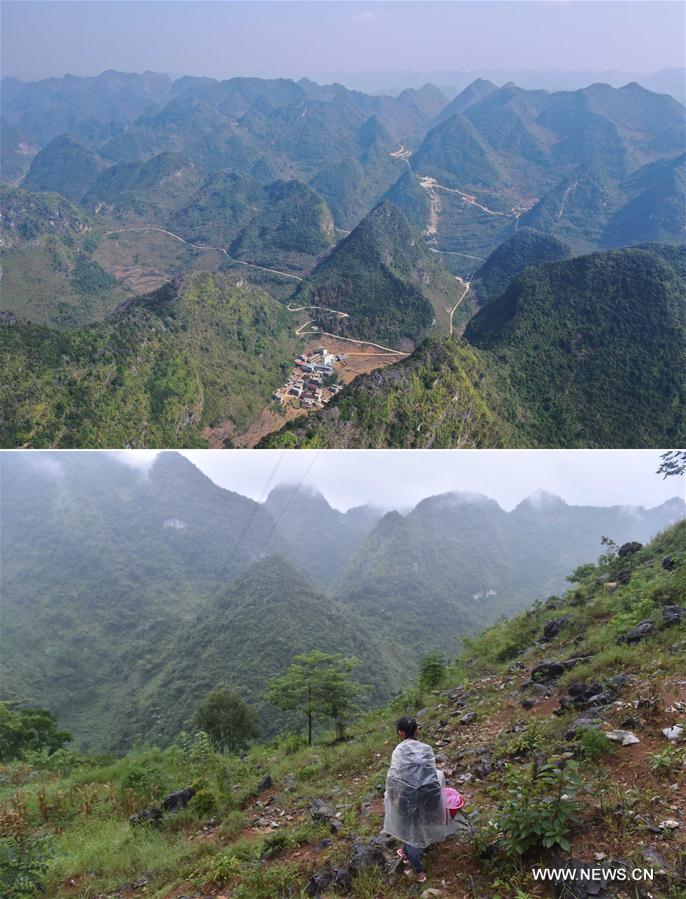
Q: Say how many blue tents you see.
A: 0